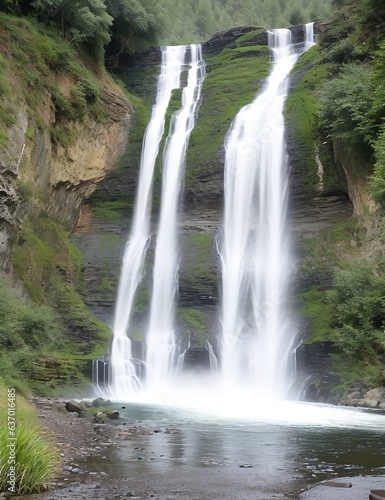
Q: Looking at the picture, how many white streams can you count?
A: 3